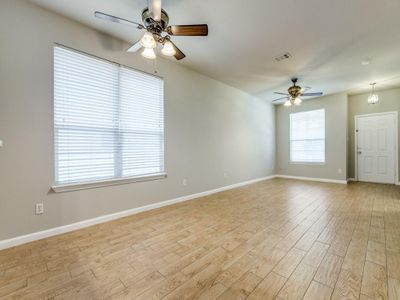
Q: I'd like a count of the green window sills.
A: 0